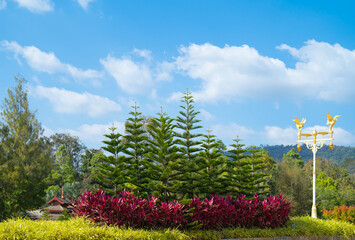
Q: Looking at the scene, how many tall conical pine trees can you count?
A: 7